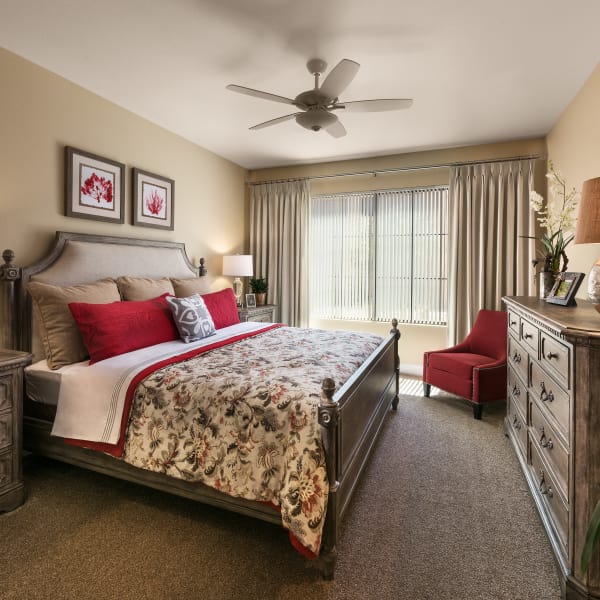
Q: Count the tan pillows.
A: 3